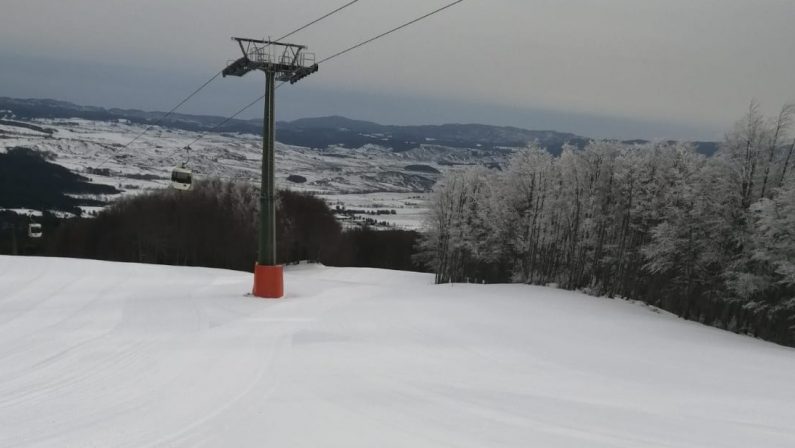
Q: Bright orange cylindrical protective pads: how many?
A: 1